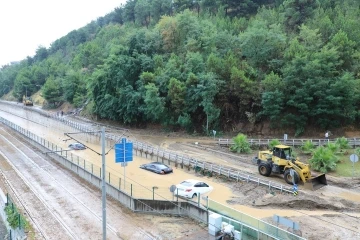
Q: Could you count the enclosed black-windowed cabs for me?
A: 1